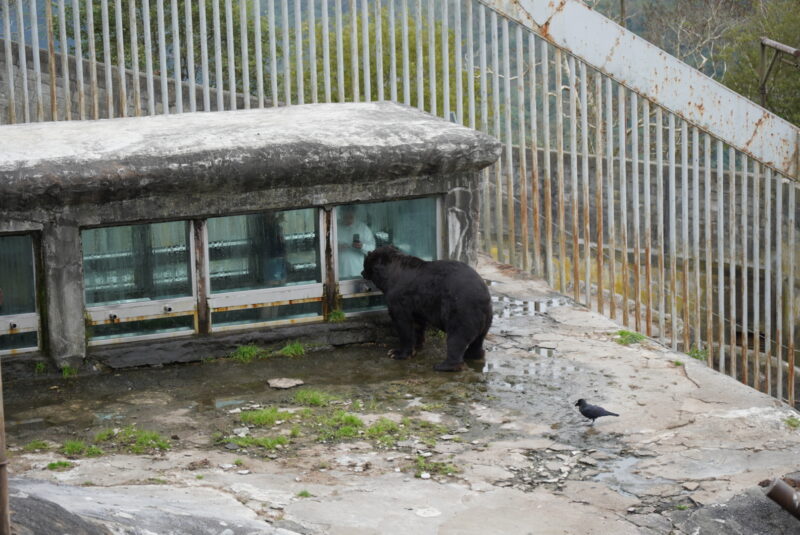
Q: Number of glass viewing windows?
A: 4